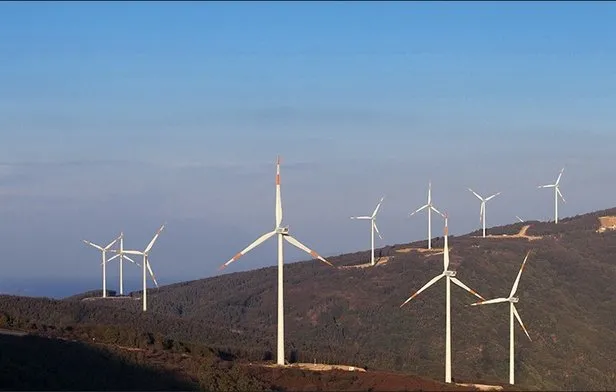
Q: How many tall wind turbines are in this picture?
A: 10